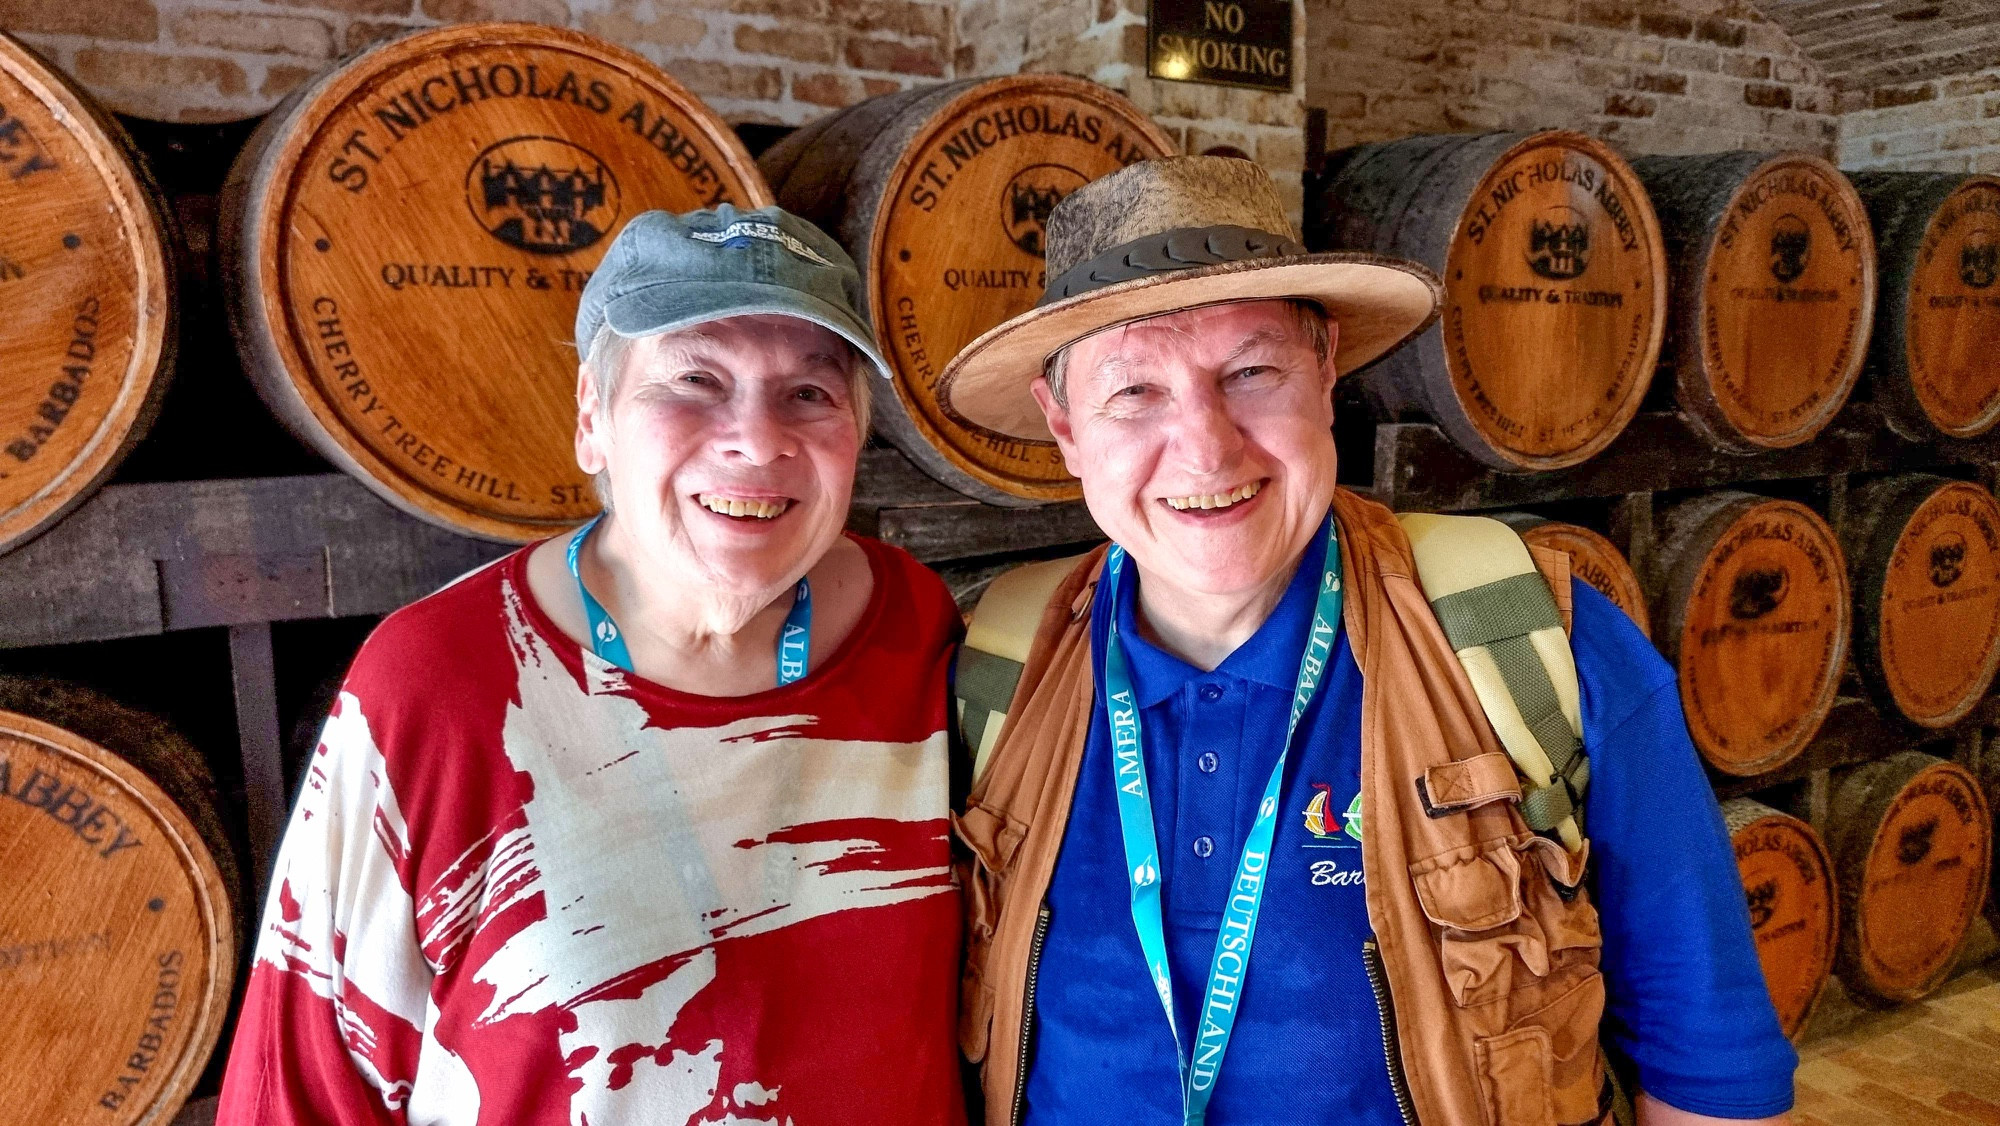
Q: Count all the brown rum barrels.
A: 12